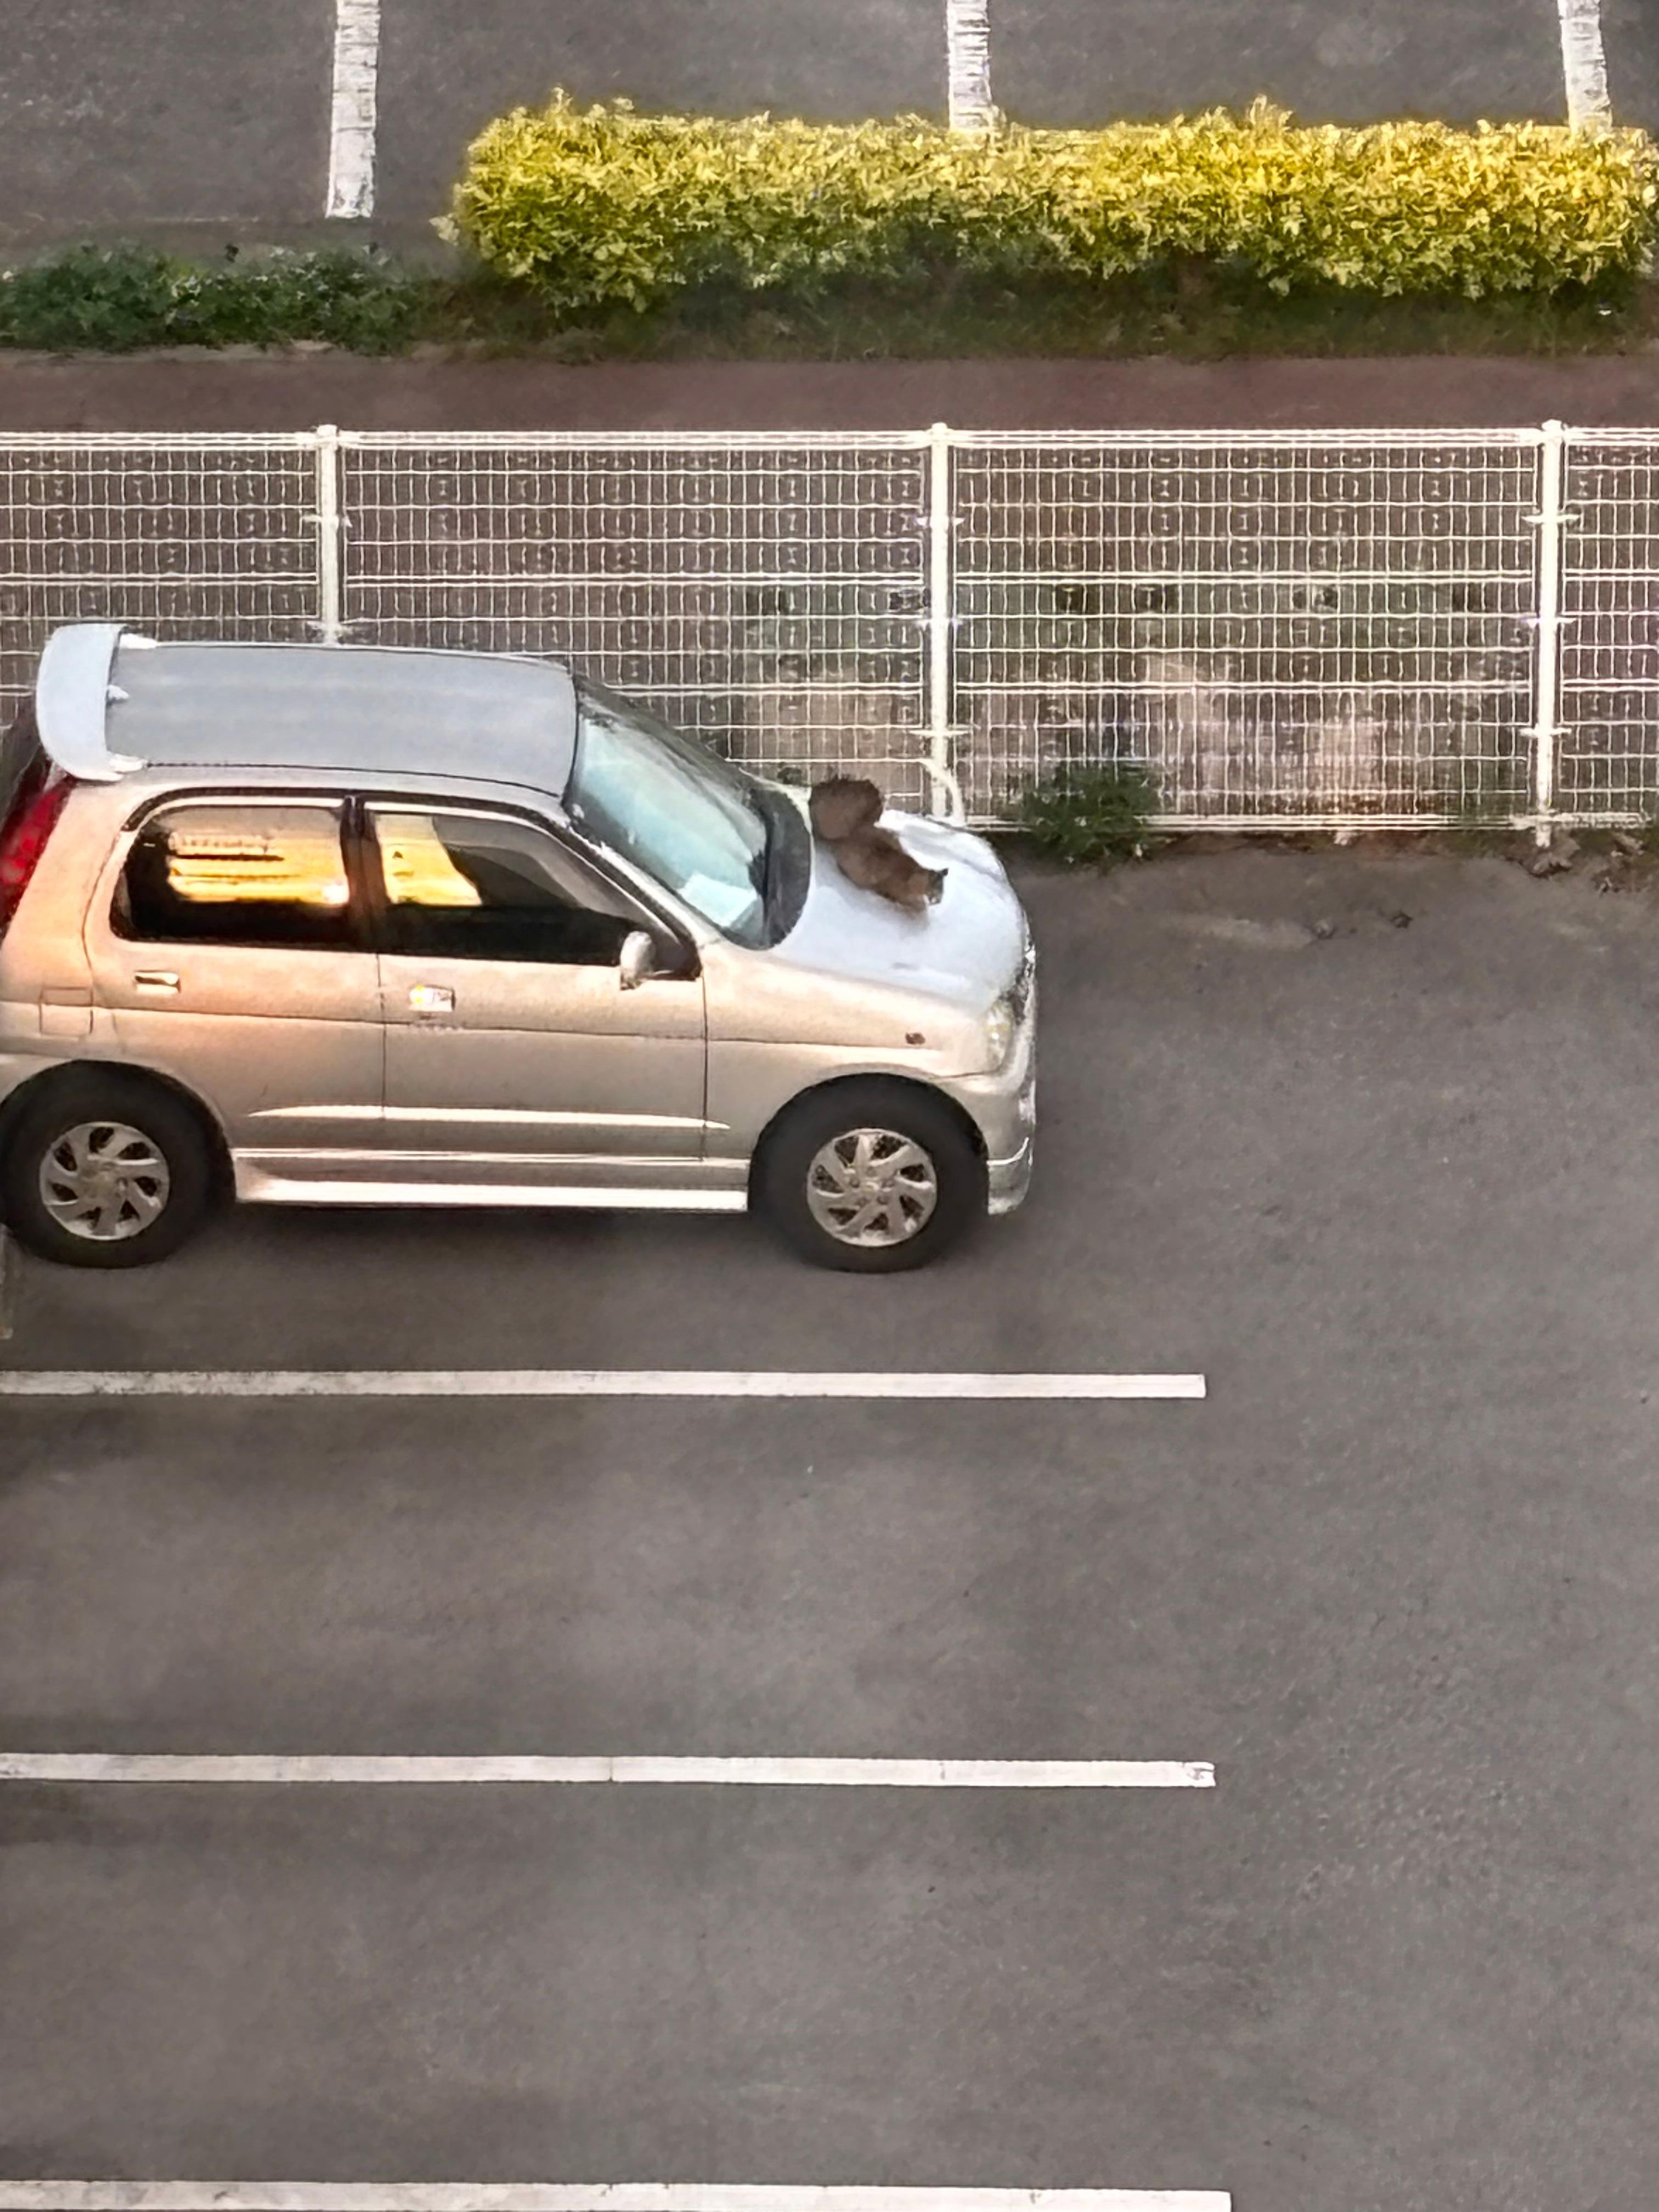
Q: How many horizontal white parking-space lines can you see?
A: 3